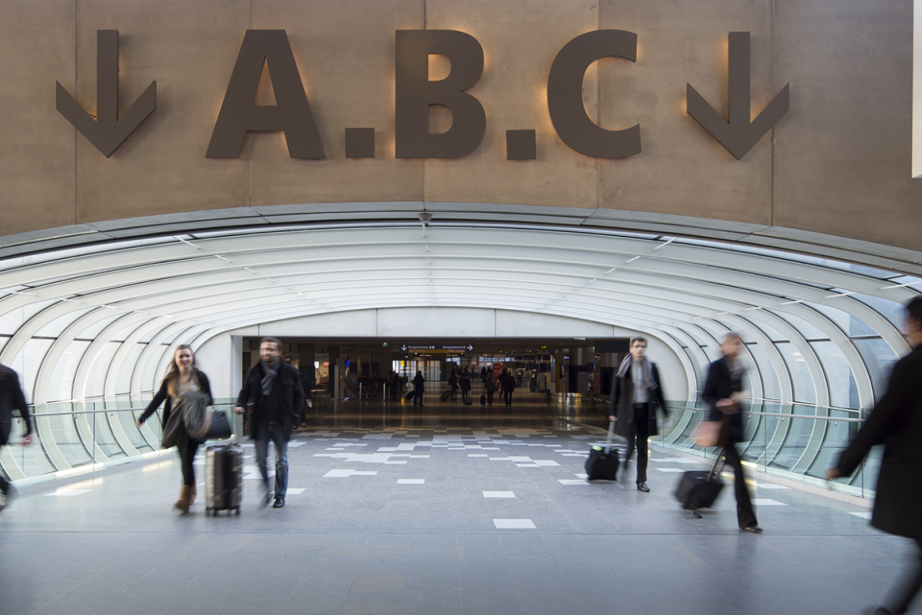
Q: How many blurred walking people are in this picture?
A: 6